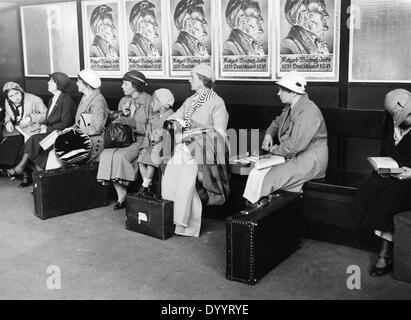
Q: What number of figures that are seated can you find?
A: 8